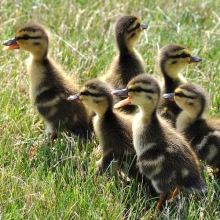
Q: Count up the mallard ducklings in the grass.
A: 6